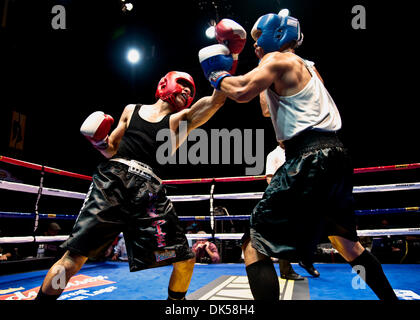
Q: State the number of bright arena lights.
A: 3